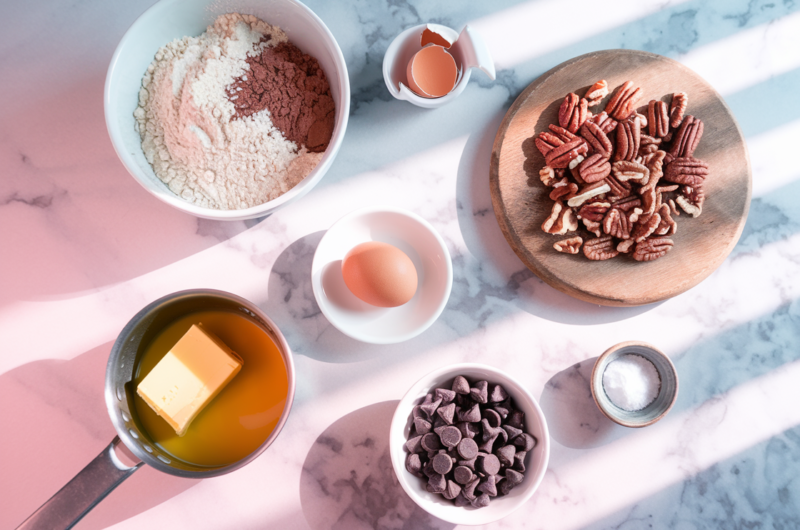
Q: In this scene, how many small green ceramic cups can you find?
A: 1